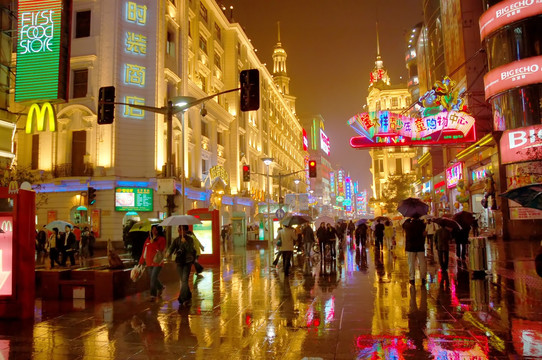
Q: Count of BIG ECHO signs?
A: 3